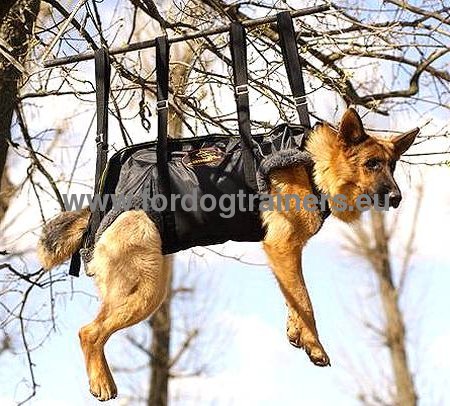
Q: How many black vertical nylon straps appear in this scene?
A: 4